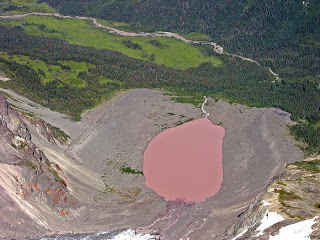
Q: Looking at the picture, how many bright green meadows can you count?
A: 2